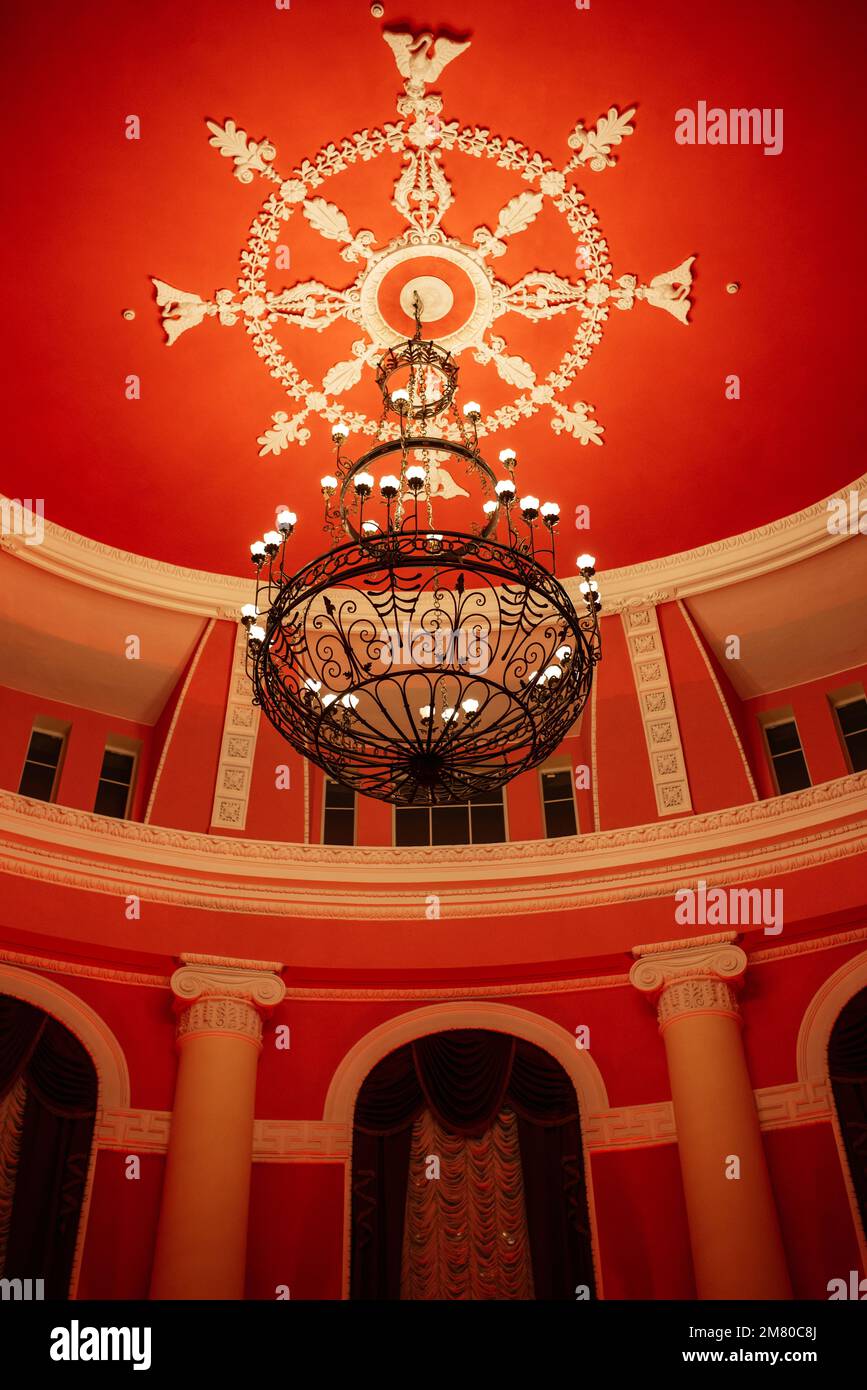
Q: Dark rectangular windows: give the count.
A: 7